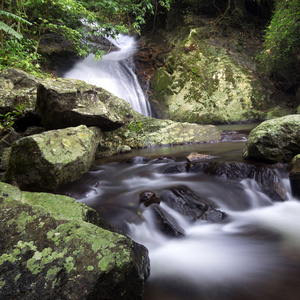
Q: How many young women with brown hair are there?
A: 0